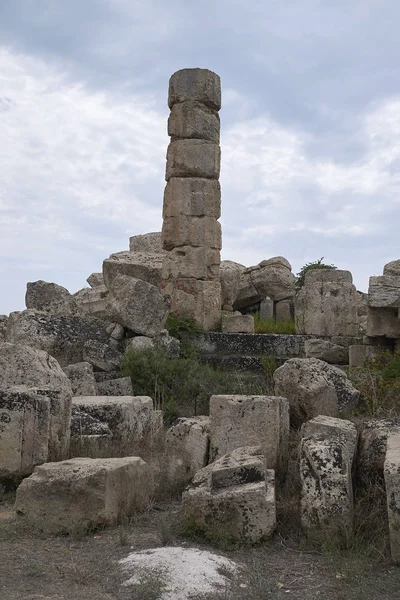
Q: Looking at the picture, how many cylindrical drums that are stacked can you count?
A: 7